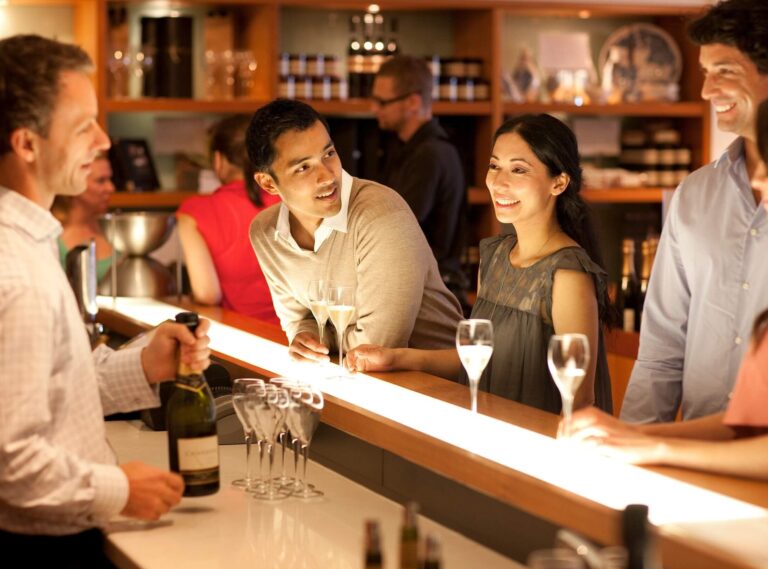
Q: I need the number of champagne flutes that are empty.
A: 6